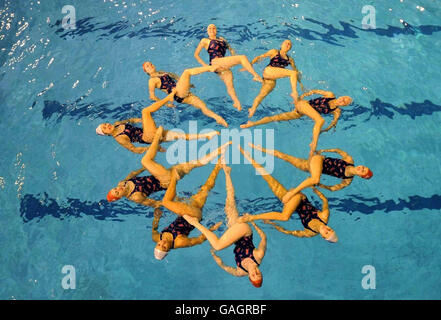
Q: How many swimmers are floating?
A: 10